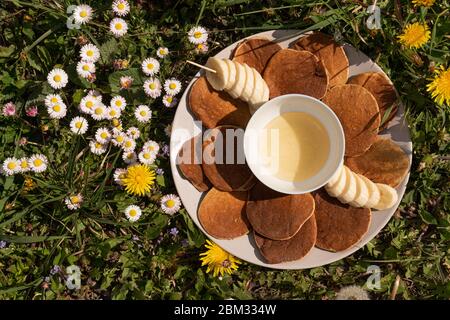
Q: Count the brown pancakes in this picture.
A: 13